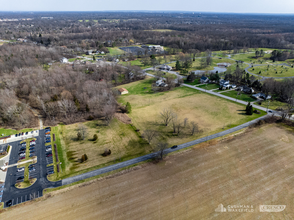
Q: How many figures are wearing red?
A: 0